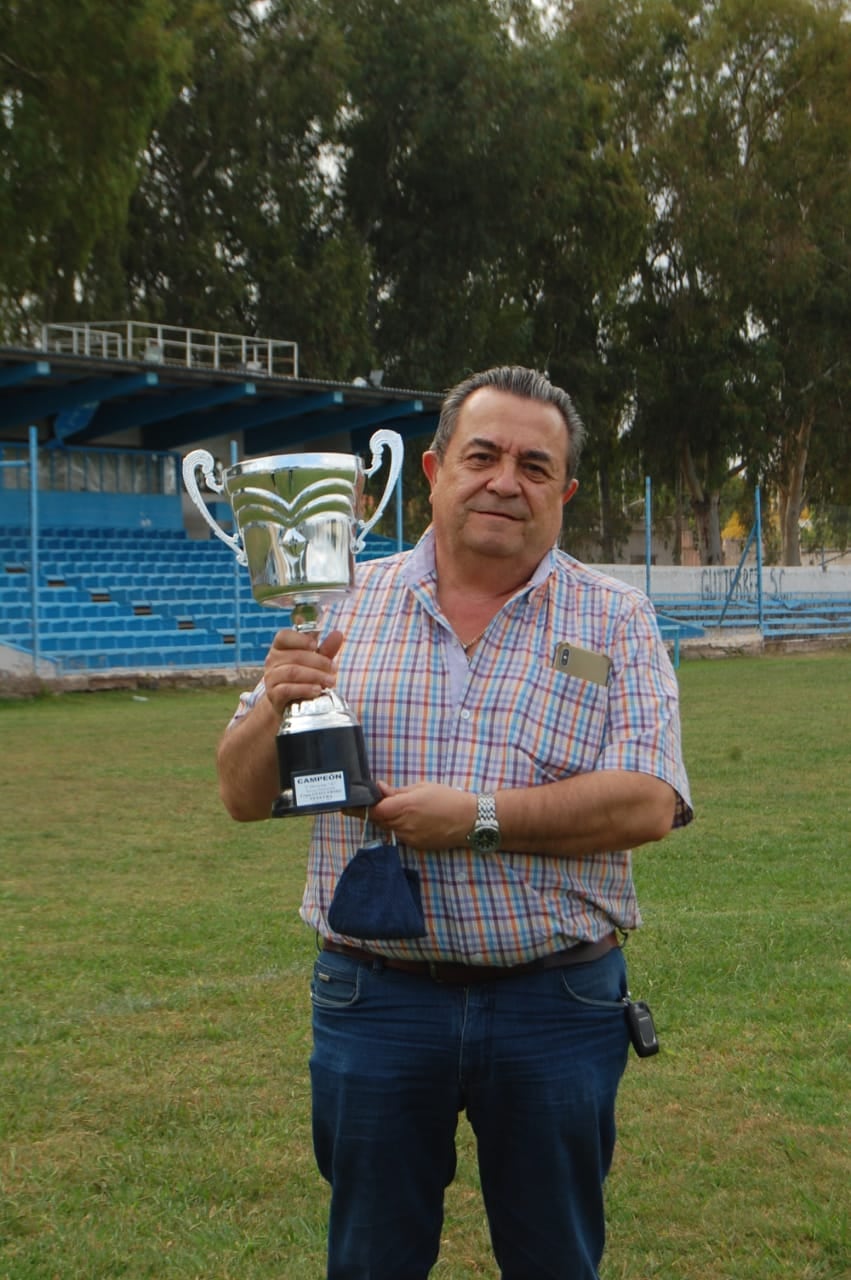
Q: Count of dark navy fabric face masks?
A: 1